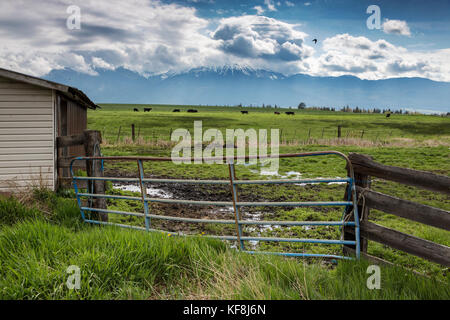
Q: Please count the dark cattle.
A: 8